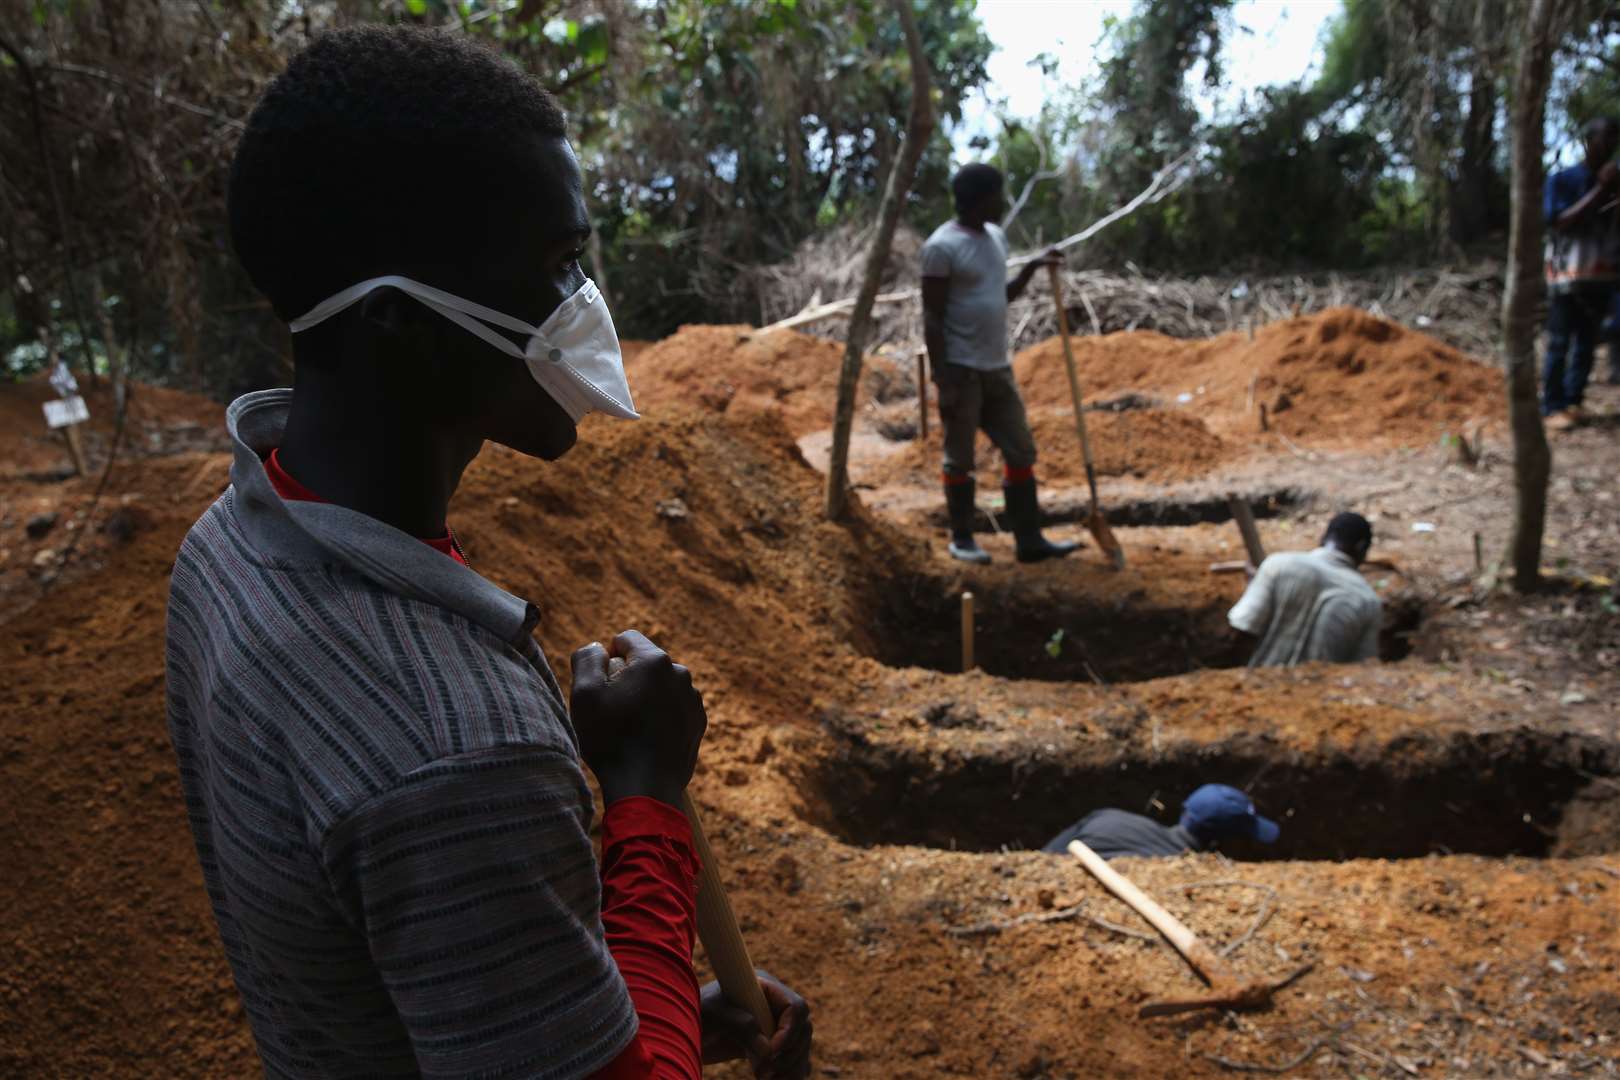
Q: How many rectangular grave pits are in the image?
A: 3